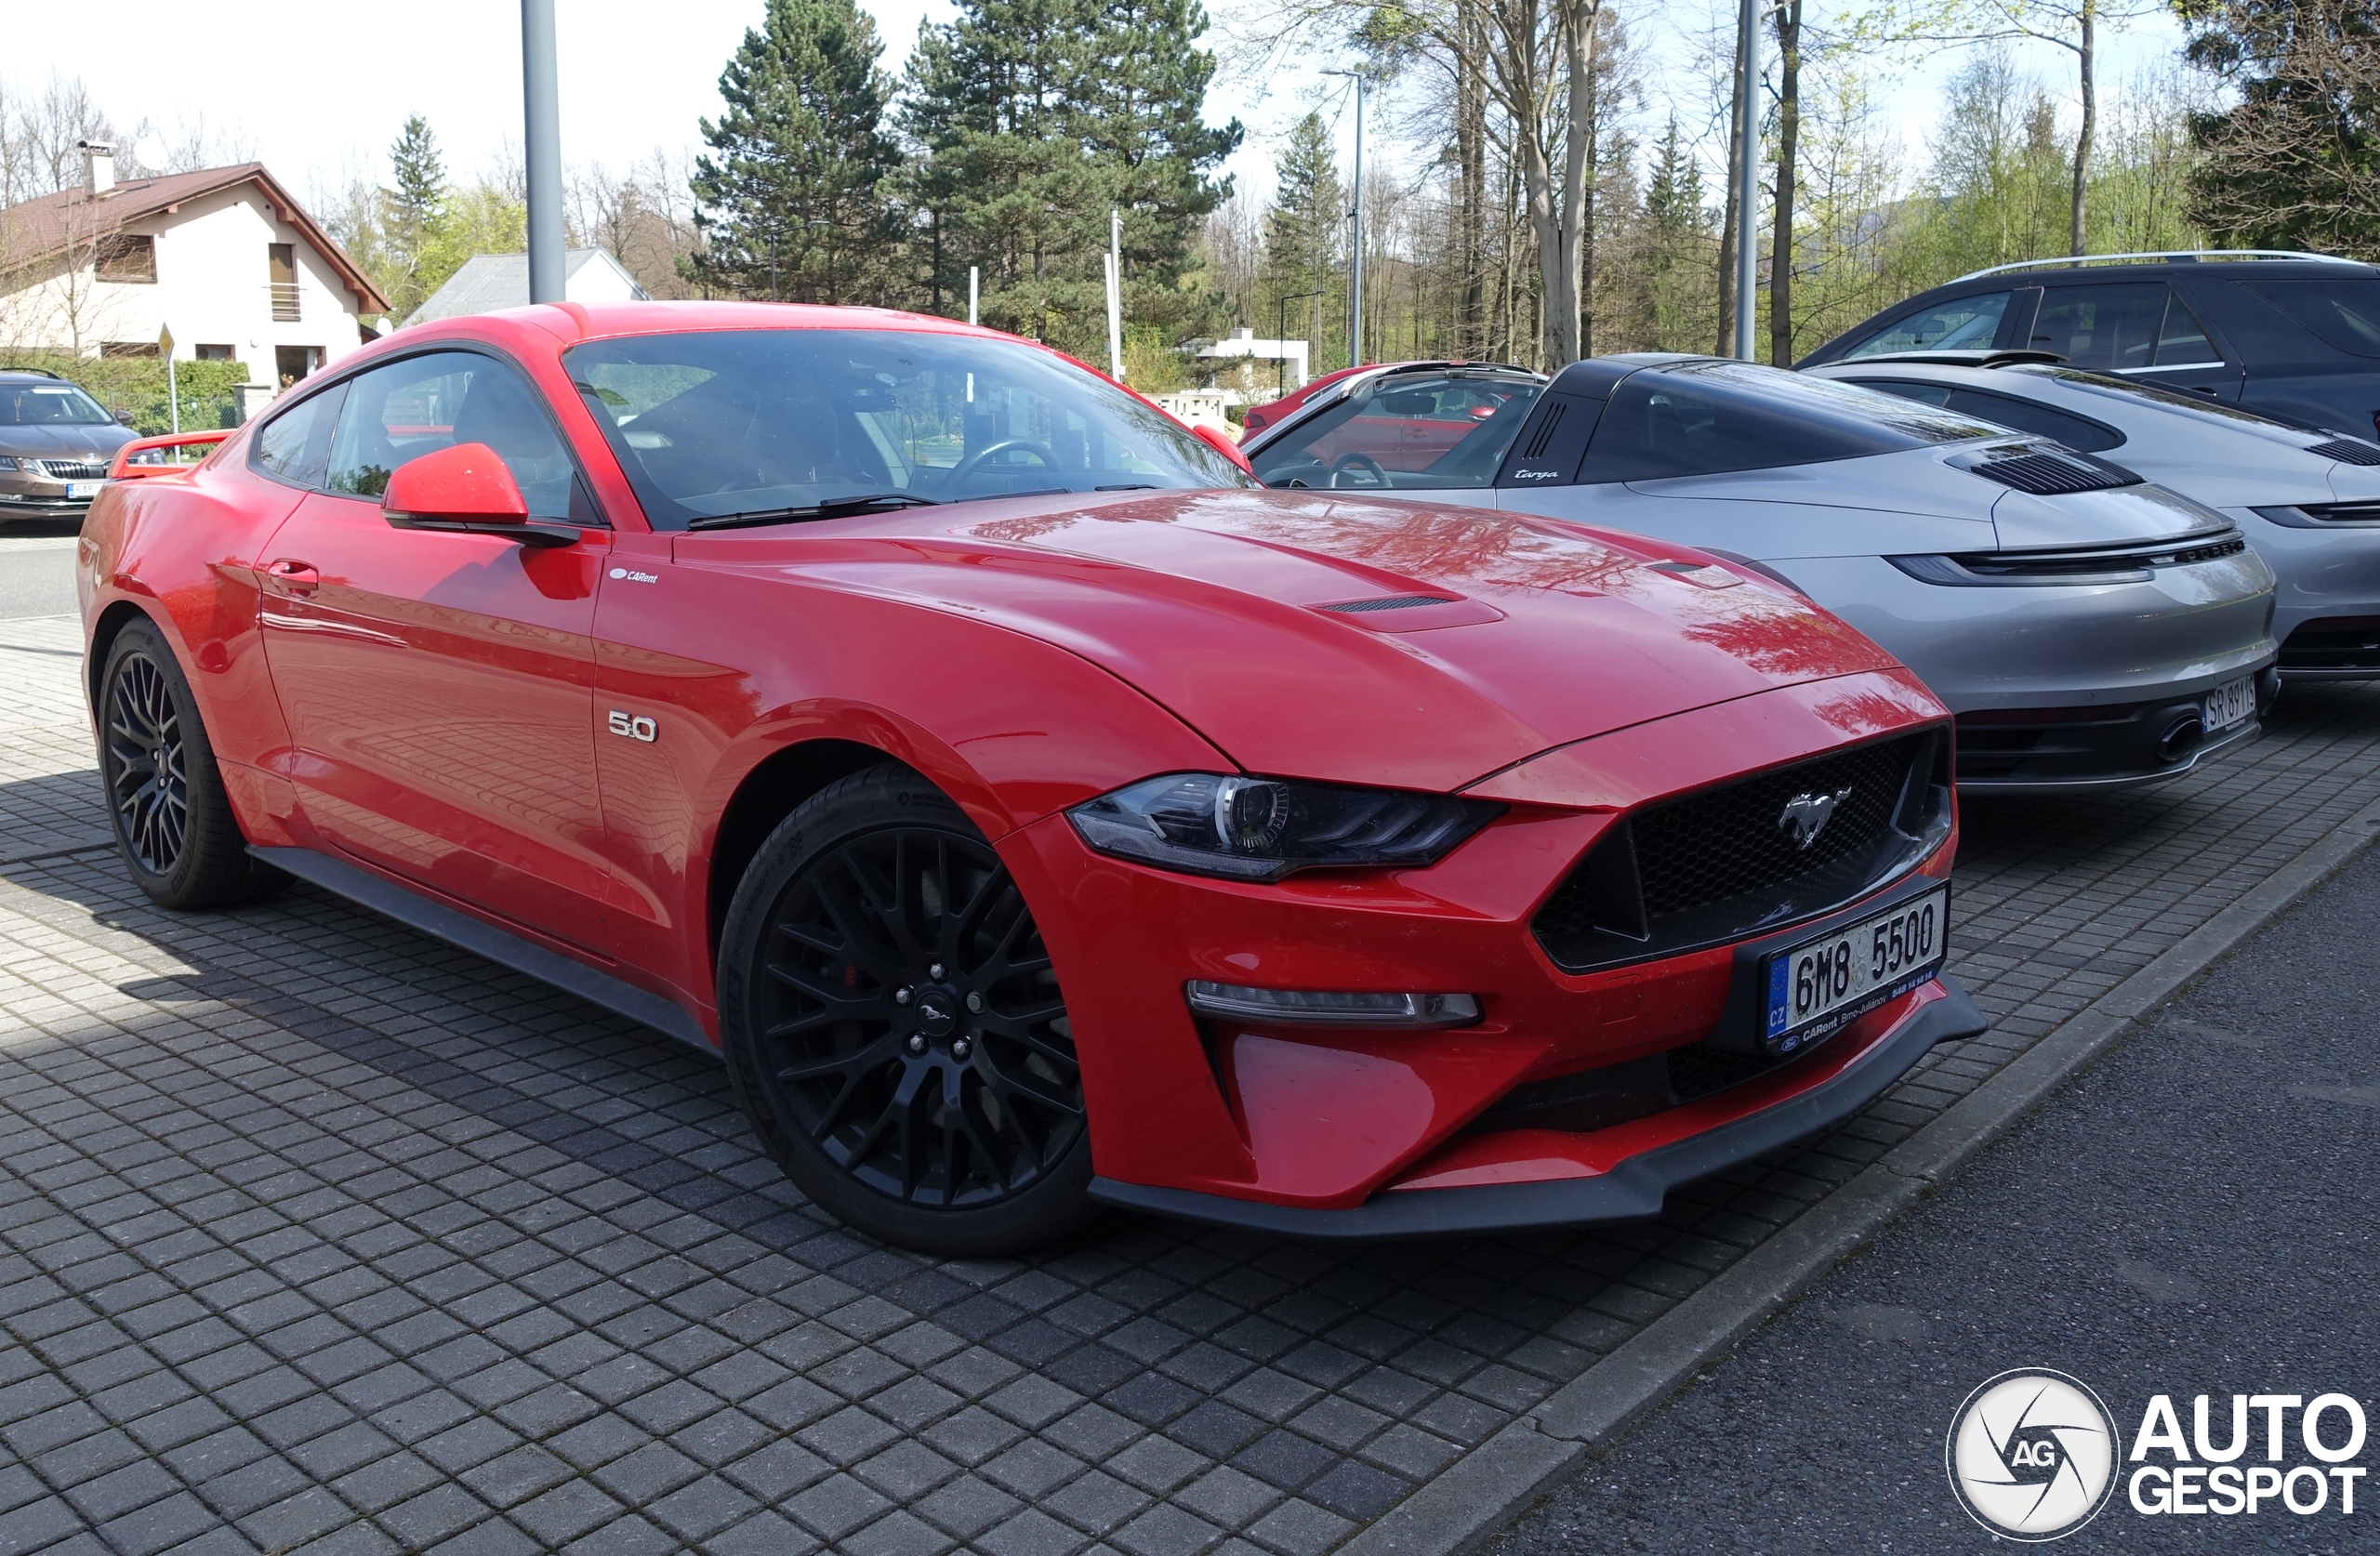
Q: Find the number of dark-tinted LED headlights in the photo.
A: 1